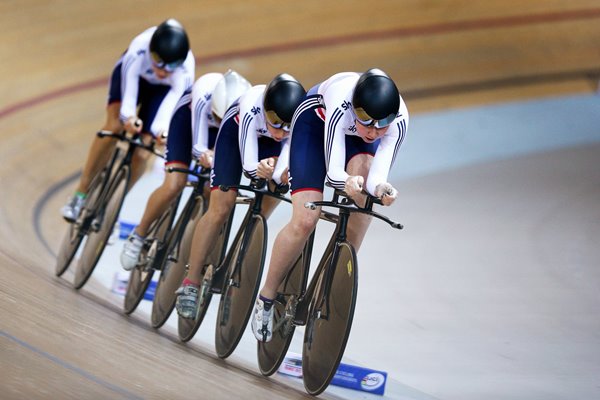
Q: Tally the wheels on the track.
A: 8